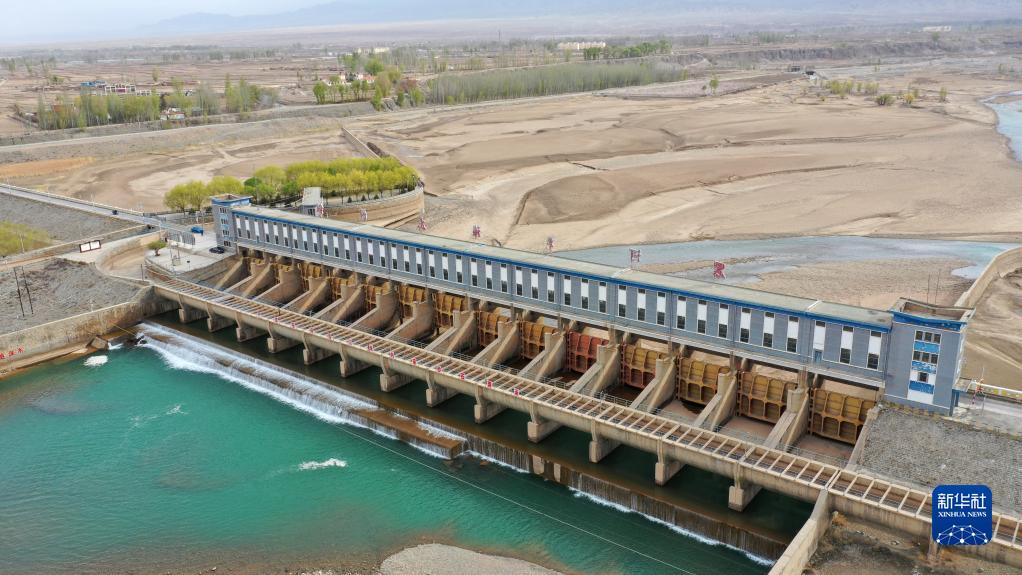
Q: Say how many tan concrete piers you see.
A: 13